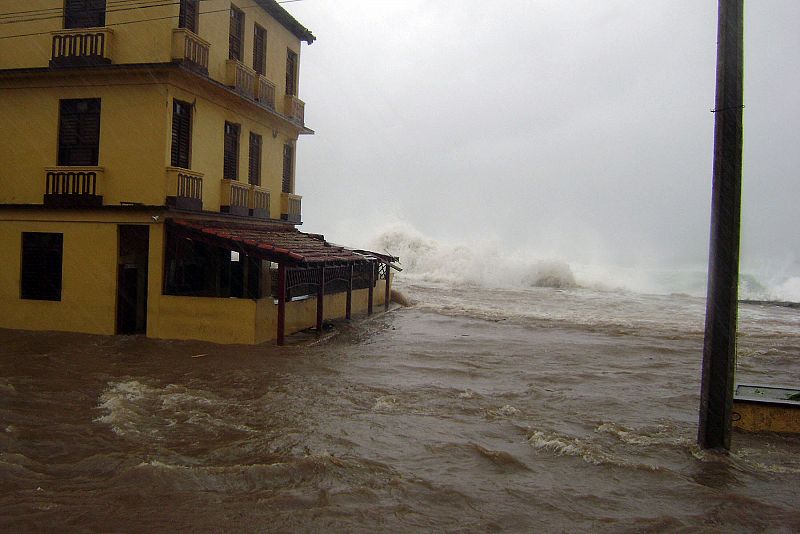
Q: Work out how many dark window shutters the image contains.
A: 11